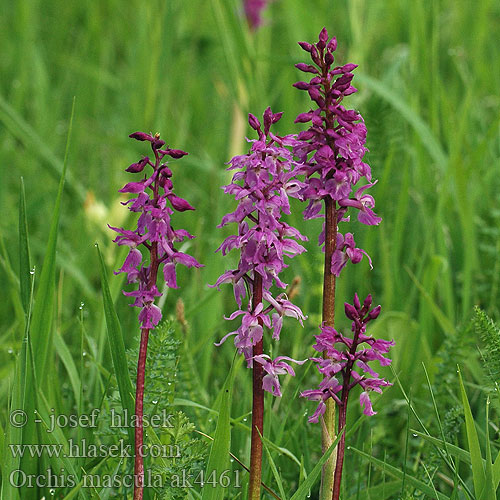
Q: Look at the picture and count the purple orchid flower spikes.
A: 4